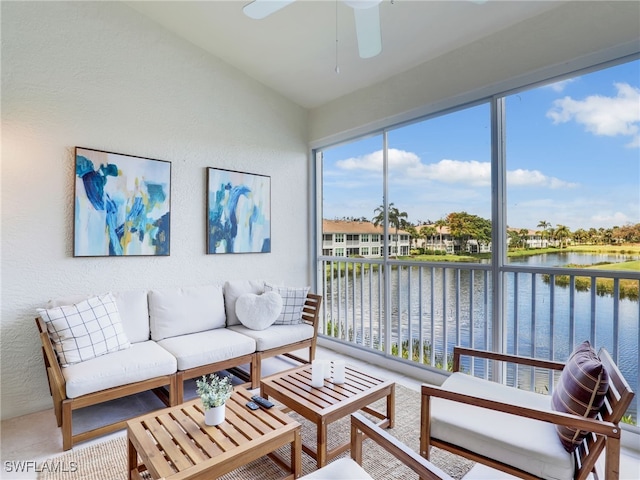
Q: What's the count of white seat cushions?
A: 5